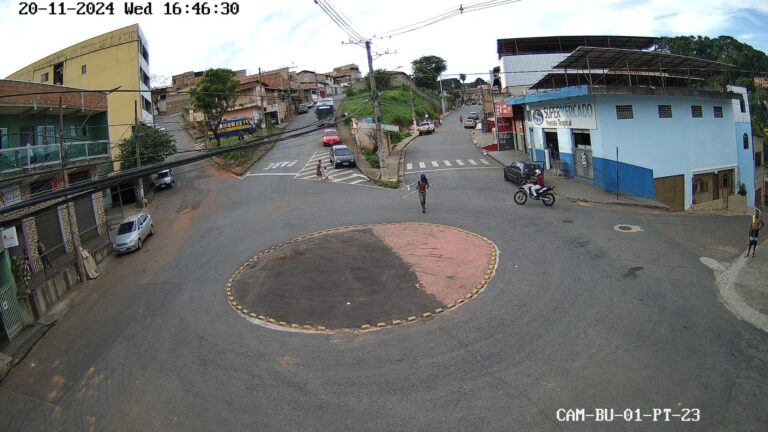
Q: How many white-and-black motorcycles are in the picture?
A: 1